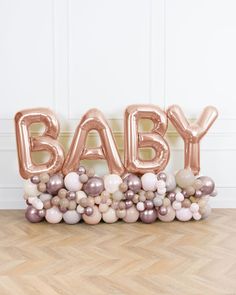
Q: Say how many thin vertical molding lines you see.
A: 4